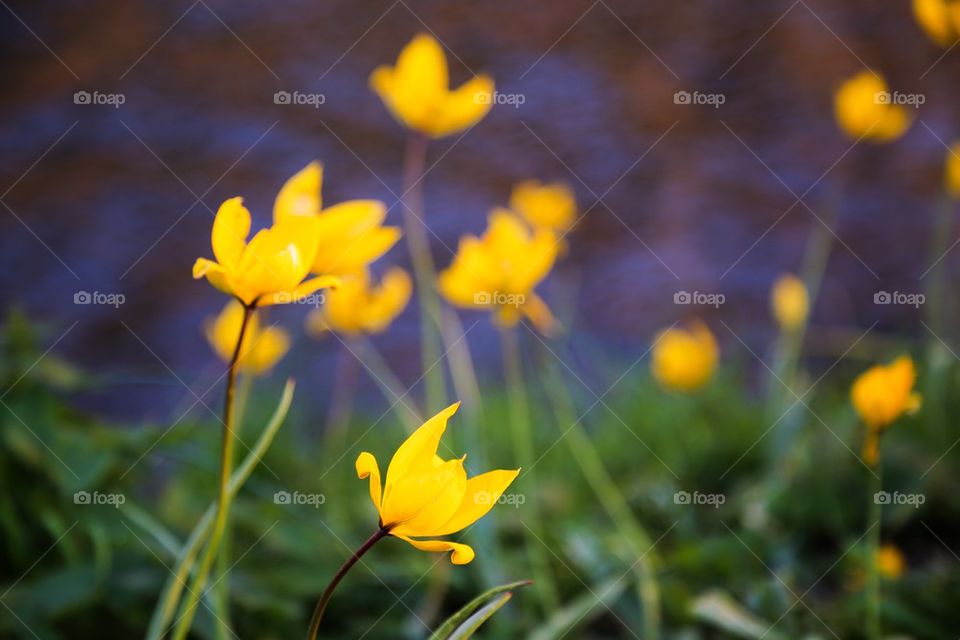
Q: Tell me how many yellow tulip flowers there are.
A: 15